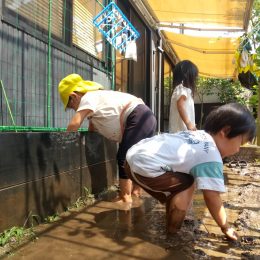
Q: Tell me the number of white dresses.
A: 1